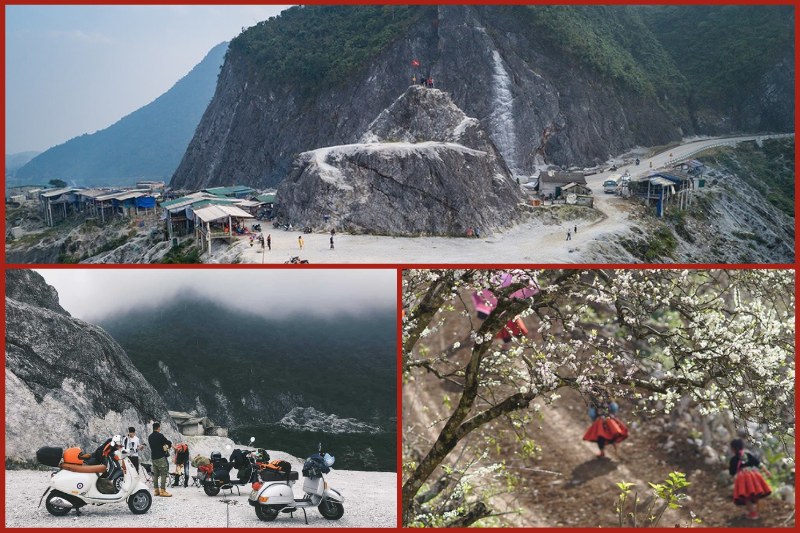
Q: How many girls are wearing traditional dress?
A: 3